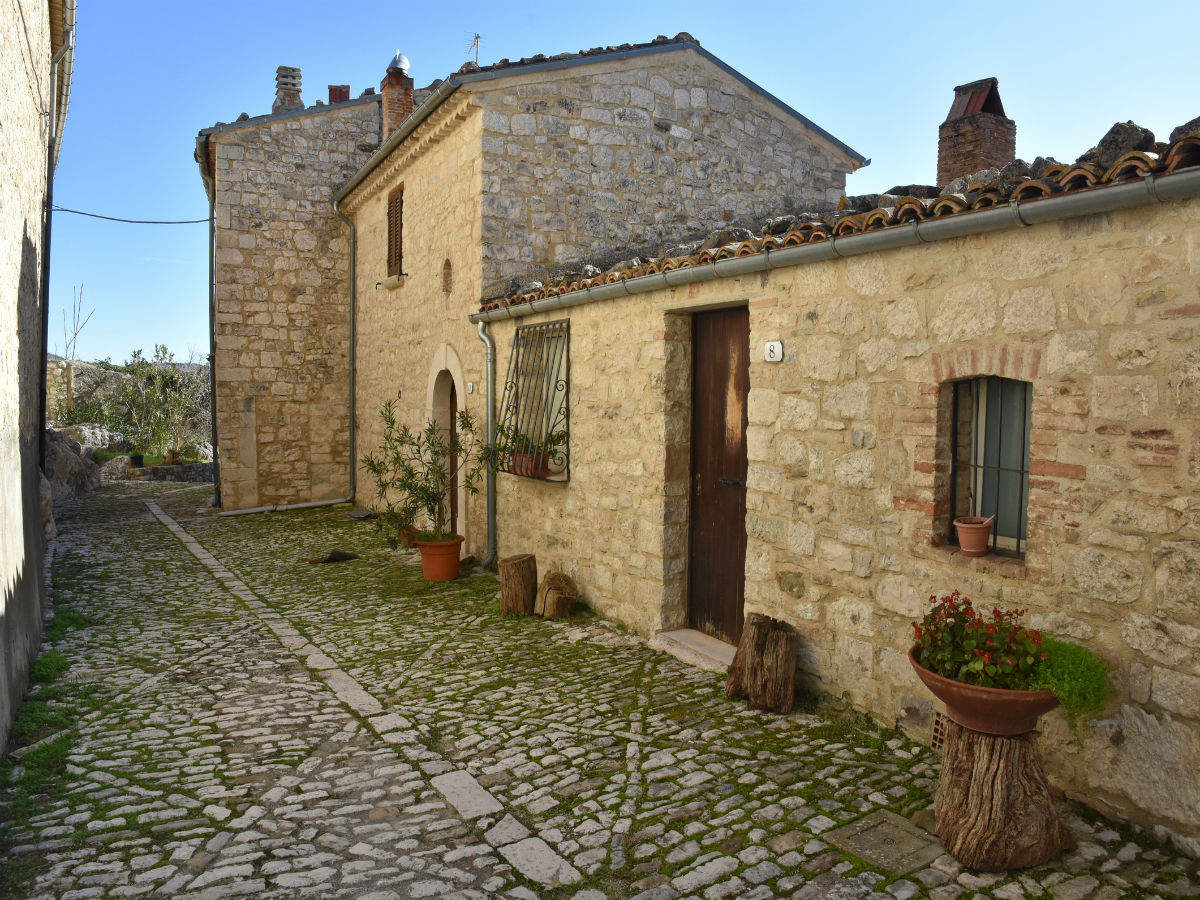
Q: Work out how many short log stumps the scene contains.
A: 4